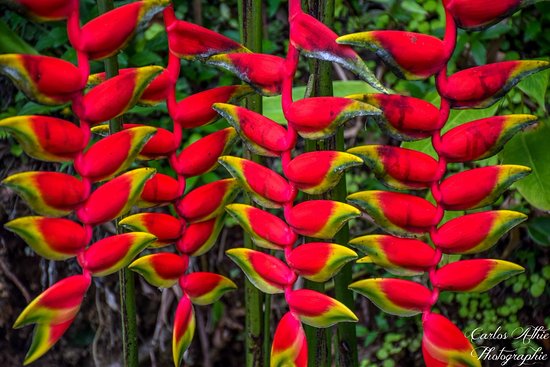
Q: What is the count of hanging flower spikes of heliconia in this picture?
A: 4